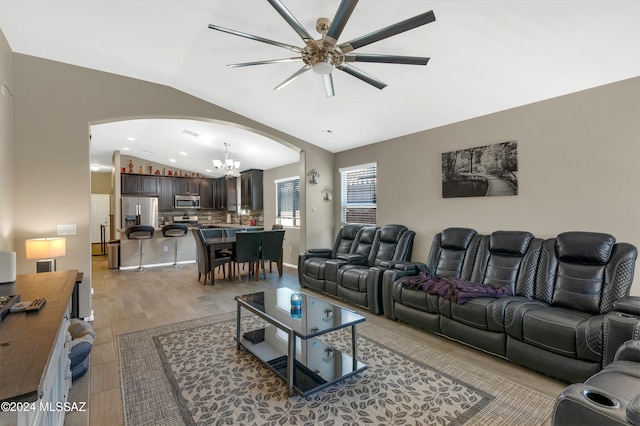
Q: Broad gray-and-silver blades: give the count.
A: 9